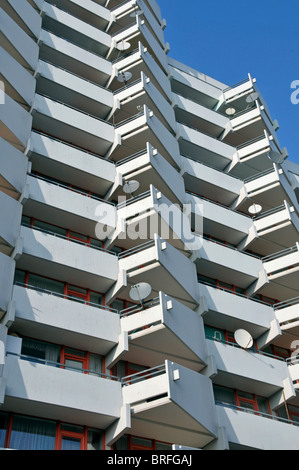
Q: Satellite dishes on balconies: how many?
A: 10